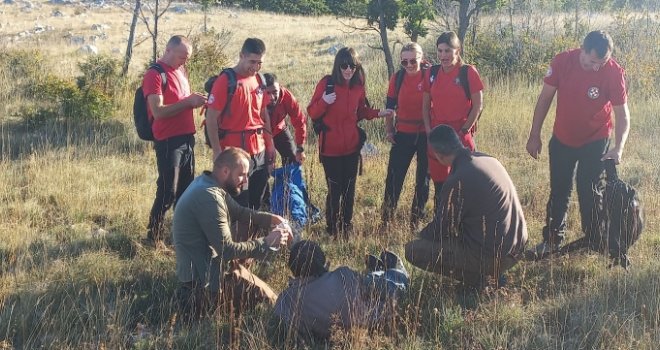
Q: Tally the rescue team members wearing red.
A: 7